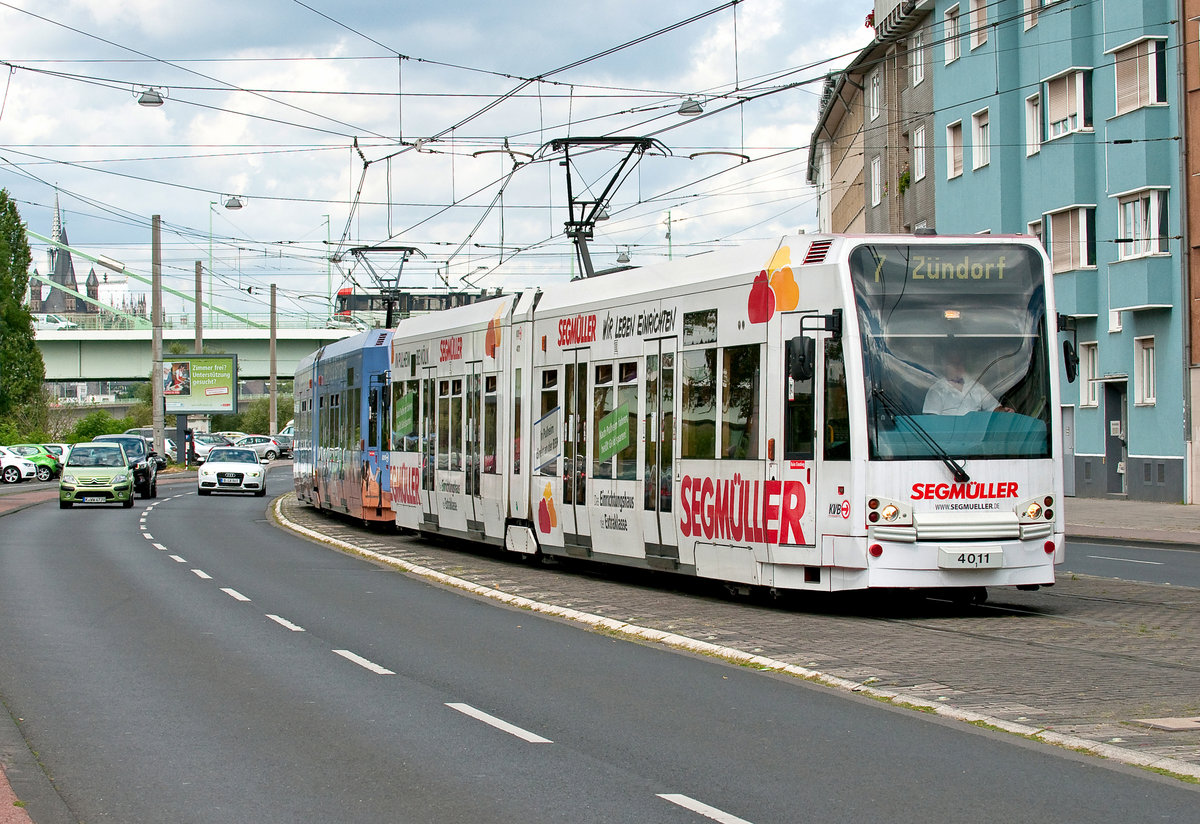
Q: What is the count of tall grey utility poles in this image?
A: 3